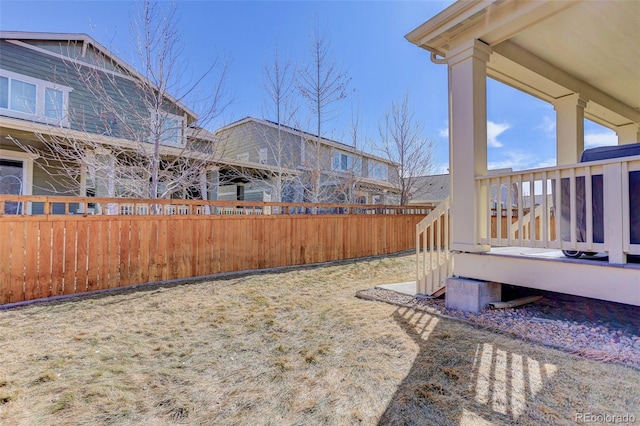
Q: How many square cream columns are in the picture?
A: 3